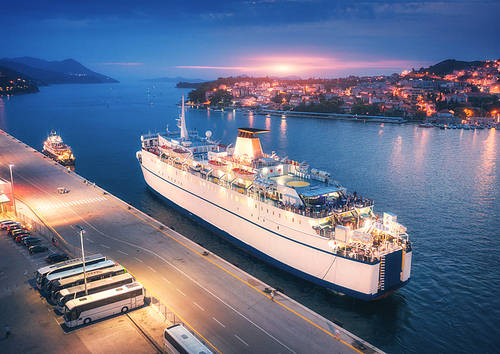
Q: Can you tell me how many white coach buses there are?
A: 6